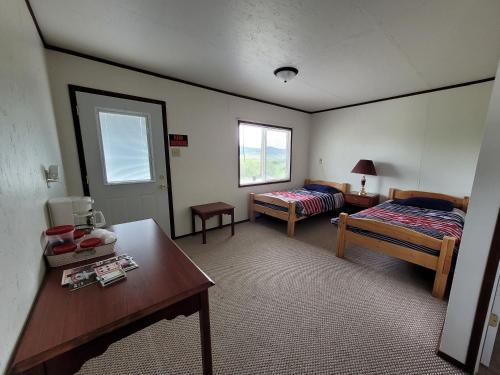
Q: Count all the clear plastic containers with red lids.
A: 4